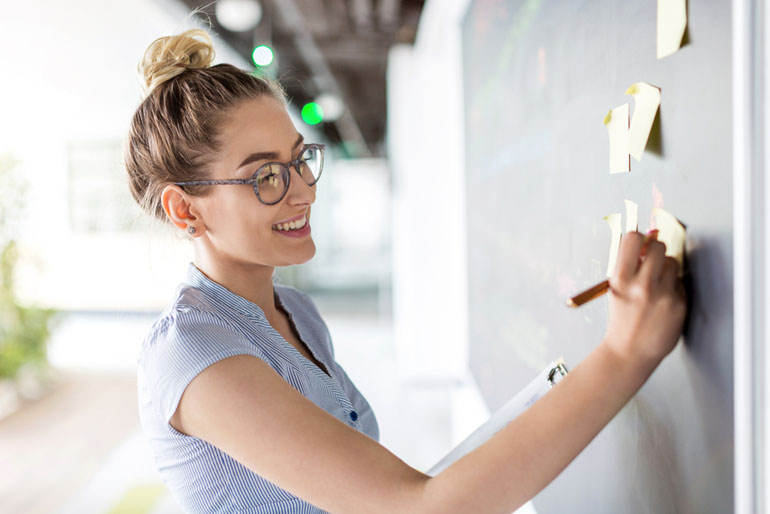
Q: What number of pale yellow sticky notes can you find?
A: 6